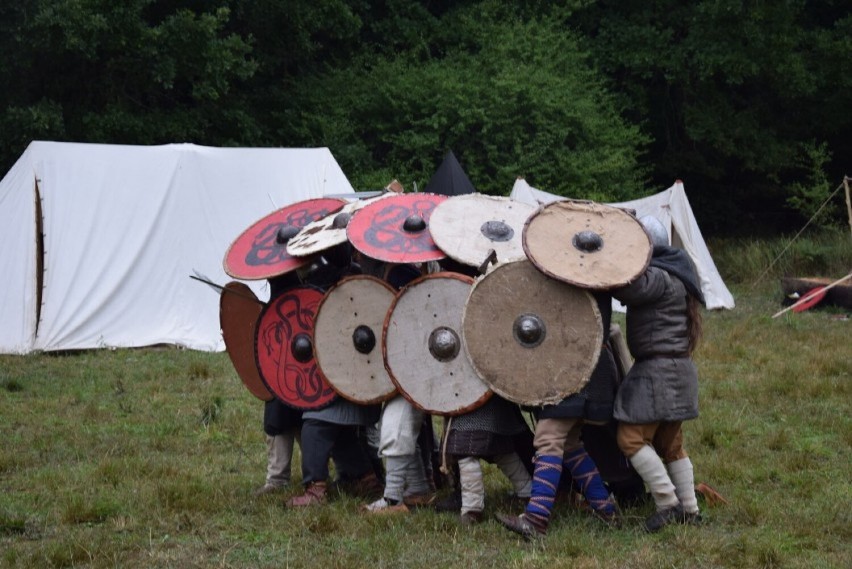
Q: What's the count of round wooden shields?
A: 10